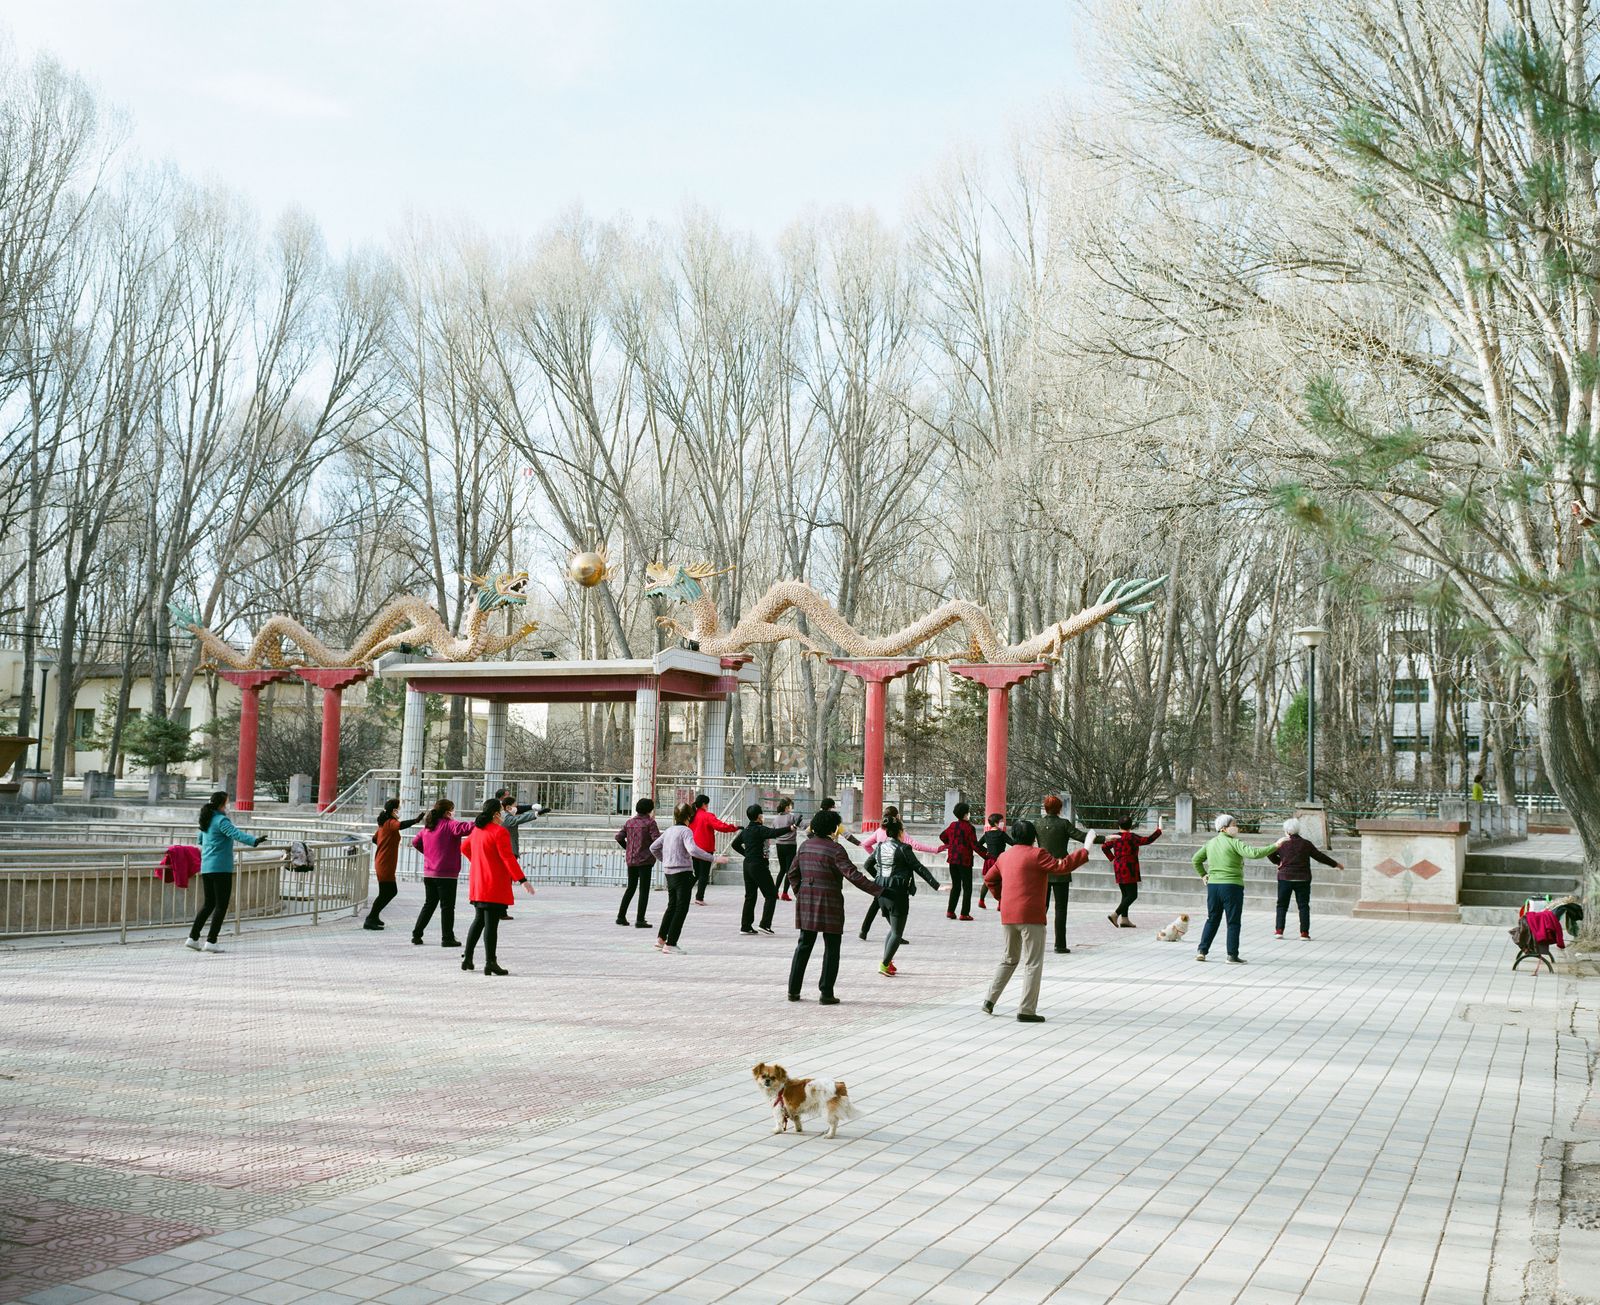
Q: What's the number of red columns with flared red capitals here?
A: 4